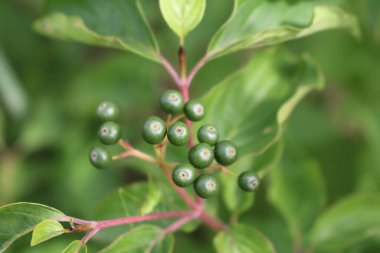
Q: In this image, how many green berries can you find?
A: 13